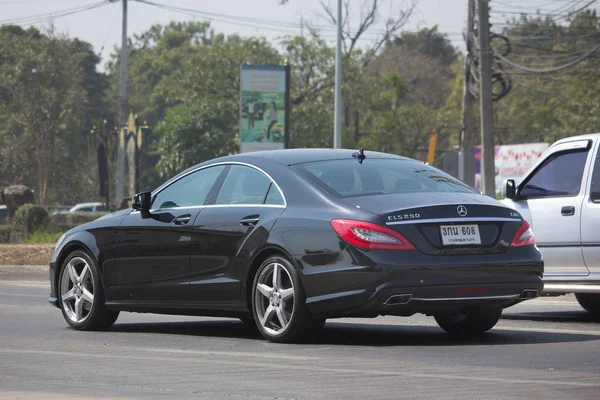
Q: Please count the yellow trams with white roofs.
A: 0